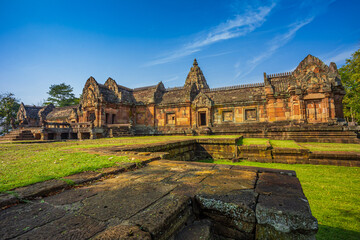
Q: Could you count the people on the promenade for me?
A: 0